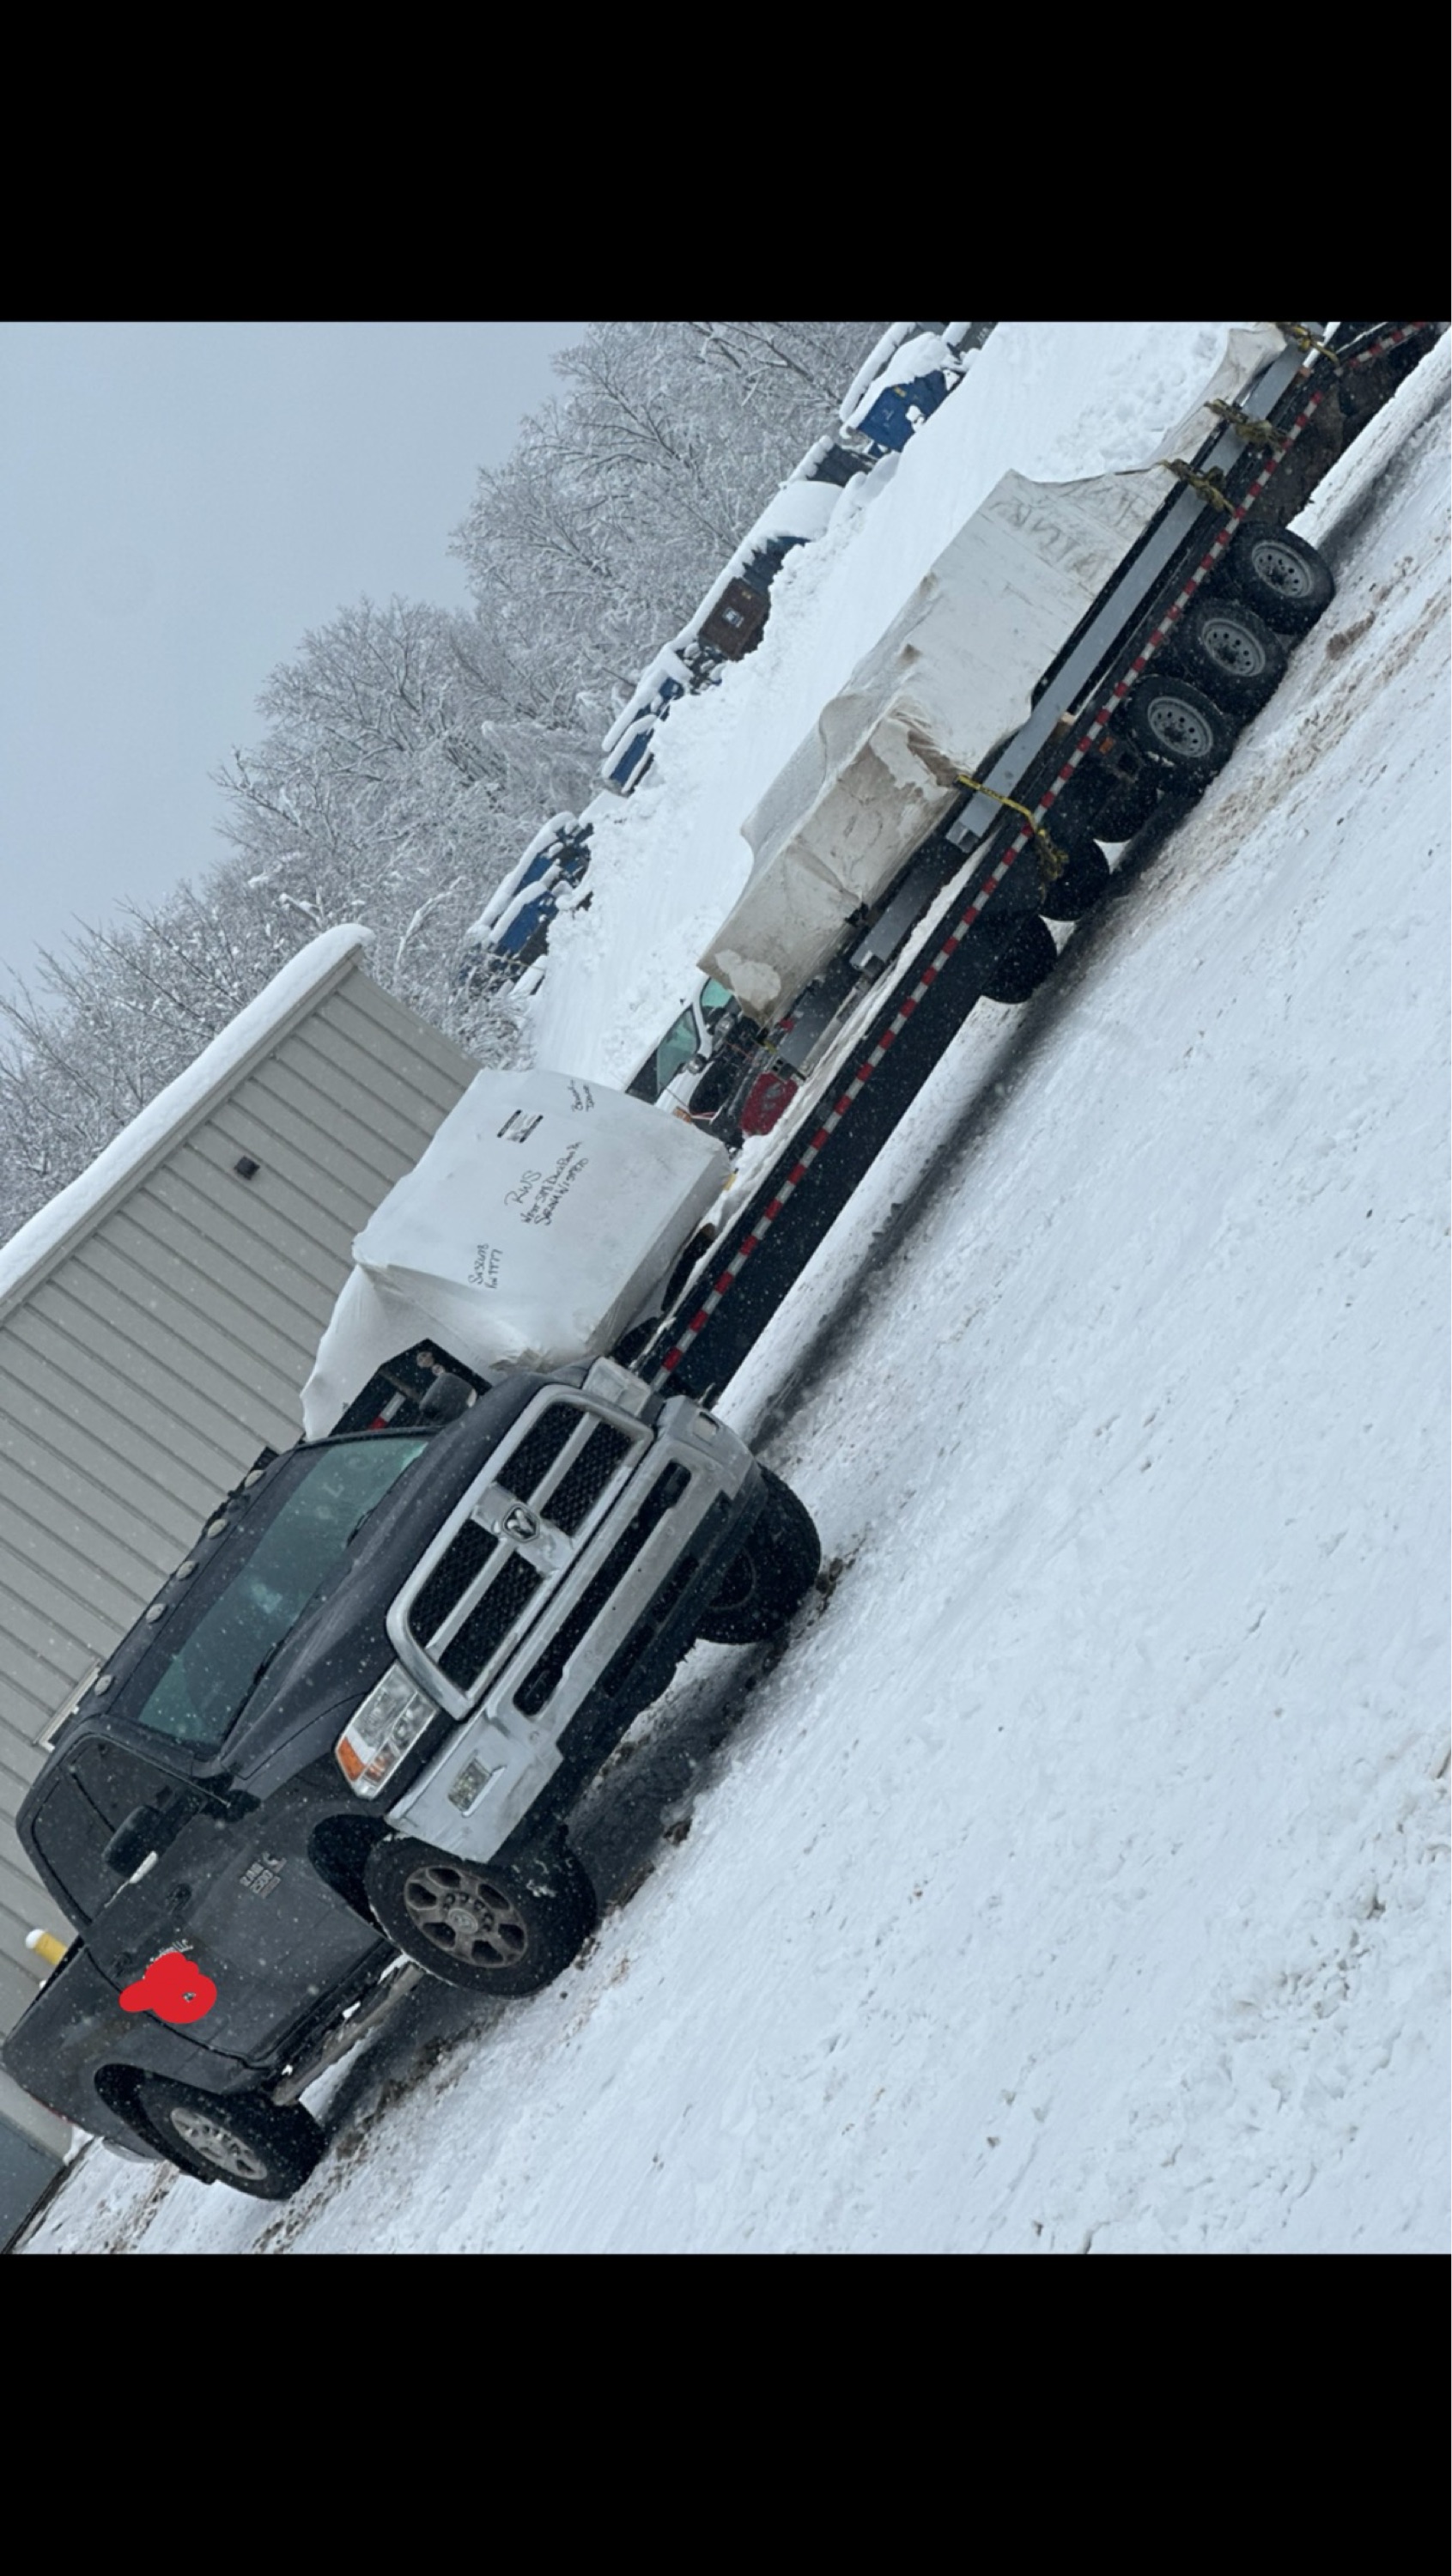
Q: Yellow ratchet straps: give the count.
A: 4